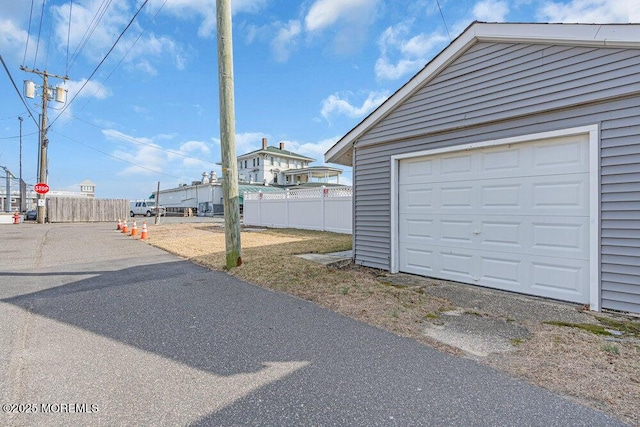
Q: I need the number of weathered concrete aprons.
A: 1